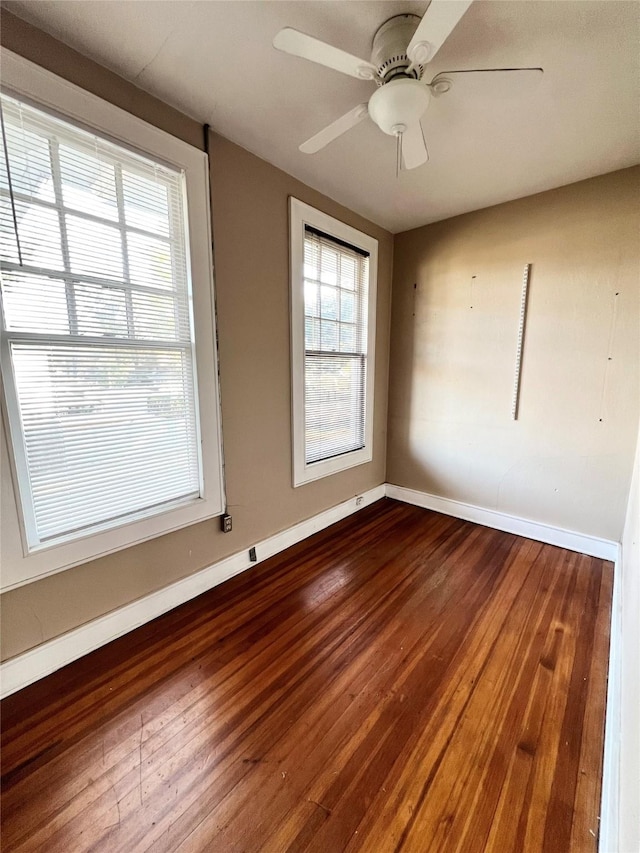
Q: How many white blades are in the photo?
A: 5